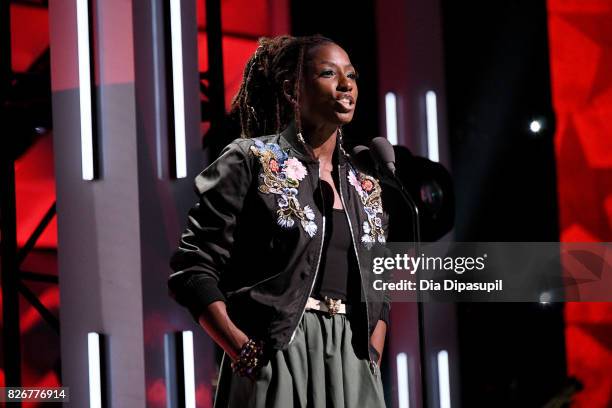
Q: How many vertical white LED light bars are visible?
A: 8